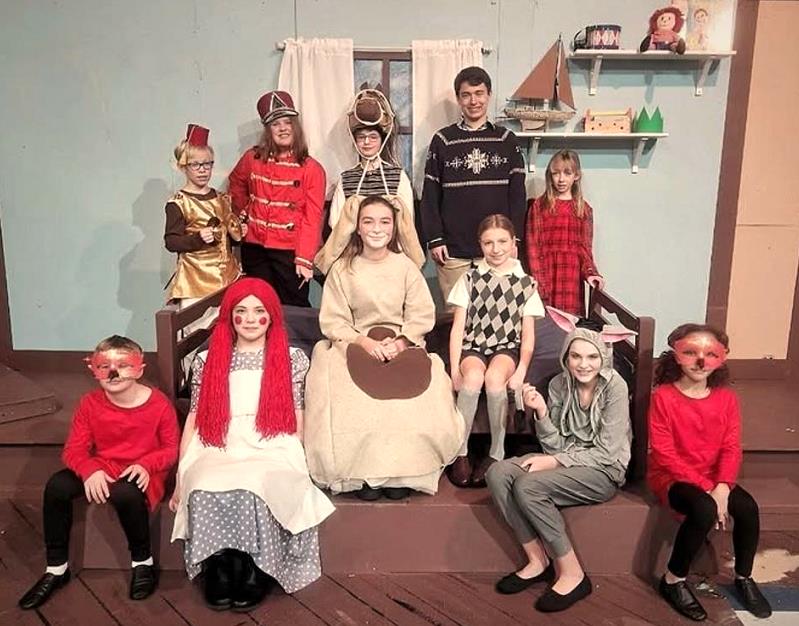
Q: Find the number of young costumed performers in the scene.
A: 11